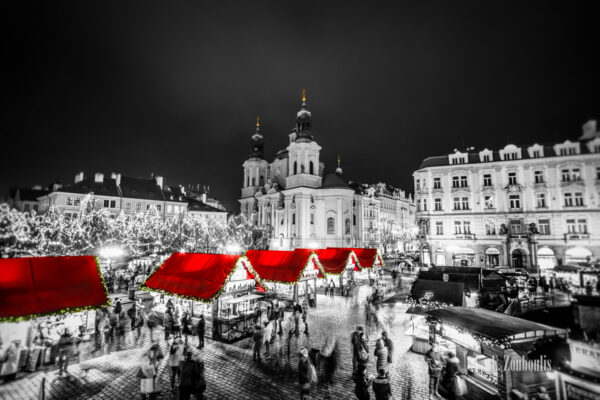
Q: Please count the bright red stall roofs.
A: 5